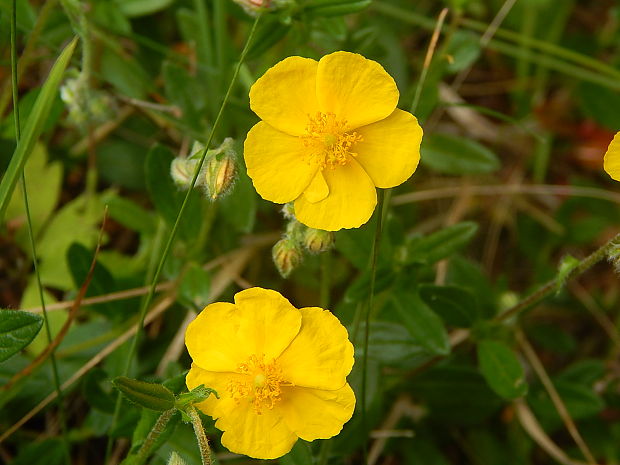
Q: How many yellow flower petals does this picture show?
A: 11